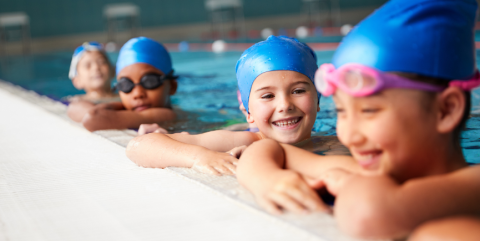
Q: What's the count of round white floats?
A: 5